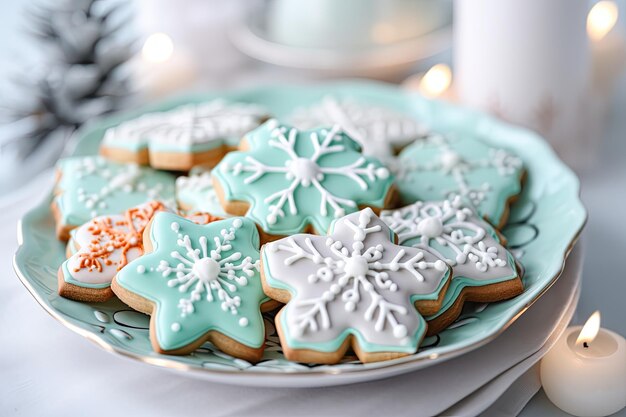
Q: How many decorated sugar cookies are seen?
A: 10